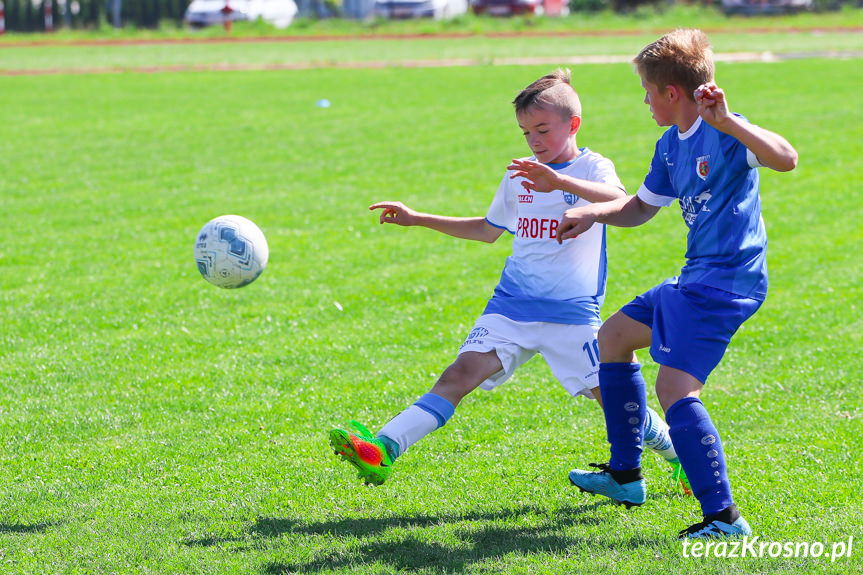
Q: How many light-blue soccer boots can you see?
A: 2